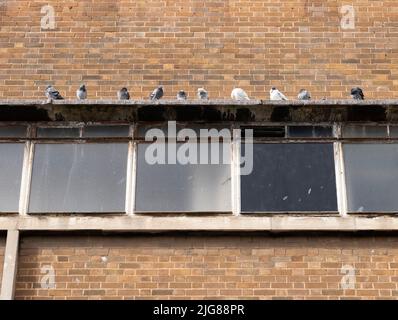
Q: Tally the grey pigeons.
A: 8